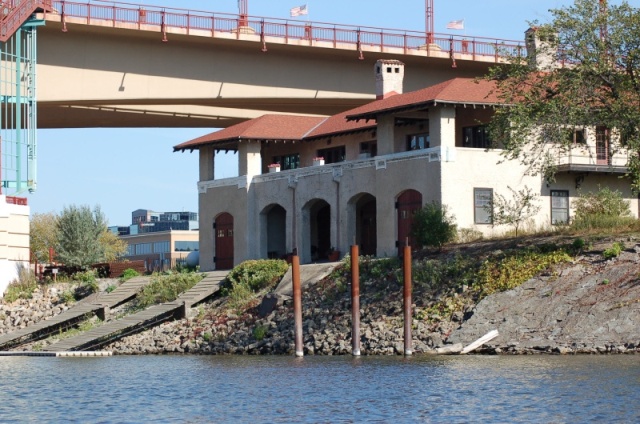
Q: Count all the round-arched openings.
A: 5